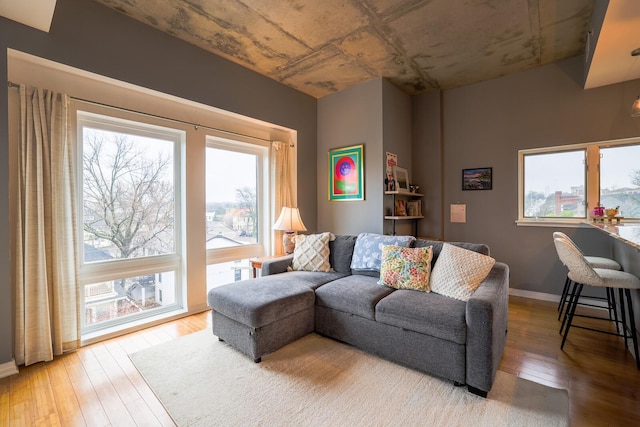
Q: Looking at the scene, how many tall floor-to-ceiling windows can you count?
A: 2